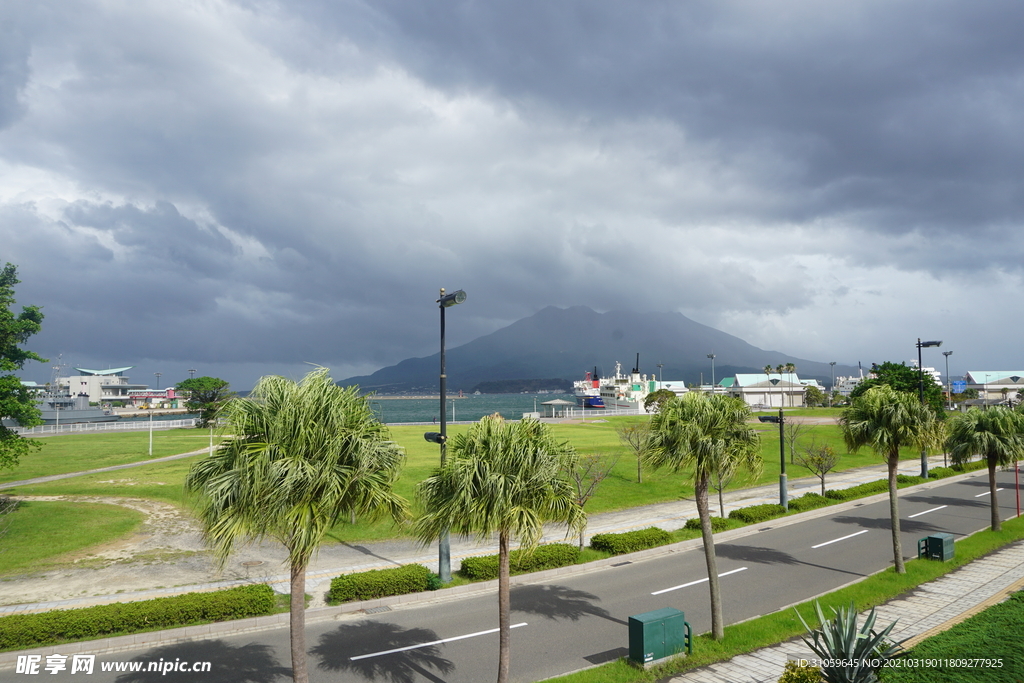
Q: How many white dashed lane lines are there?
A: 5